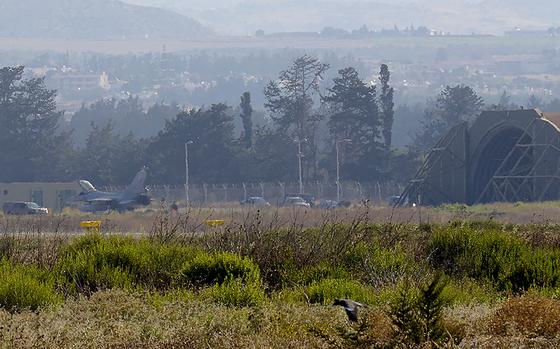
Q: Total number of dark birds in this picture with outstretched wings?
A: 1